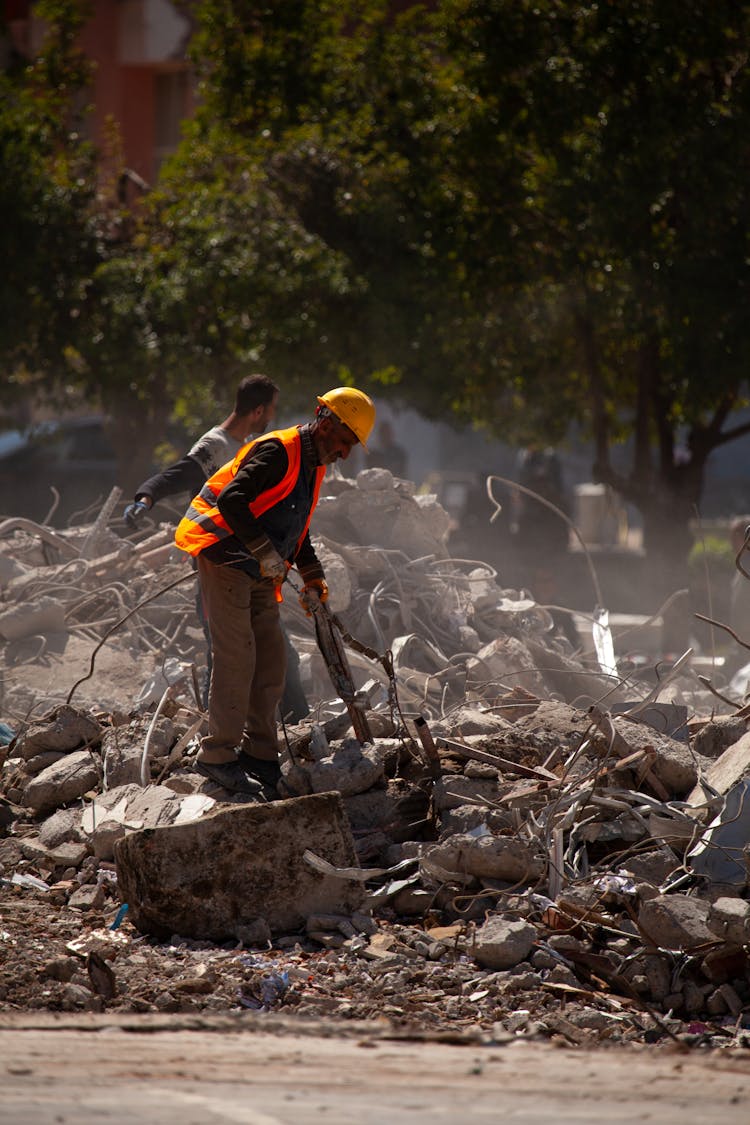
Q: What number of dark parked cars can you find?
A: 1